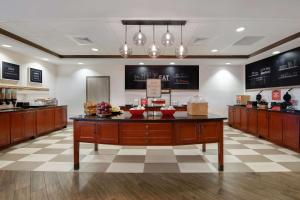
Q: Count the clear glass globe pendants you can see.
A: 5